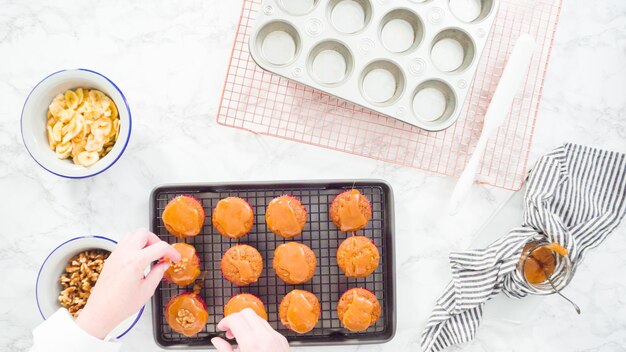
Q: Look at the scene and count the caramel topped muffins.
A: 12